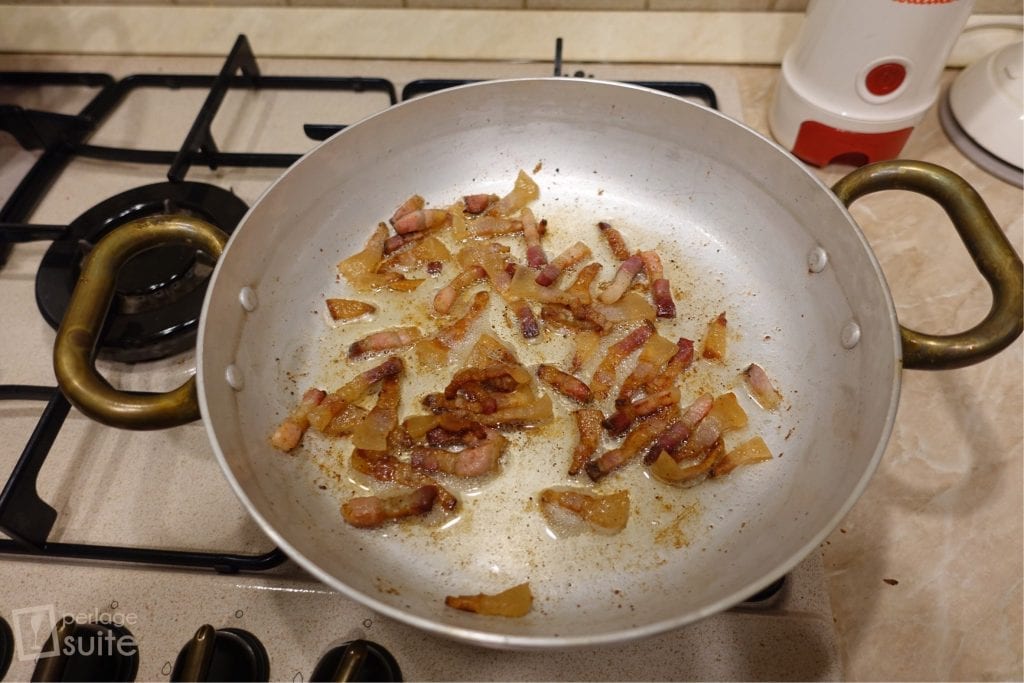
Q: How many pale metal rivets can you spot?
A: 4